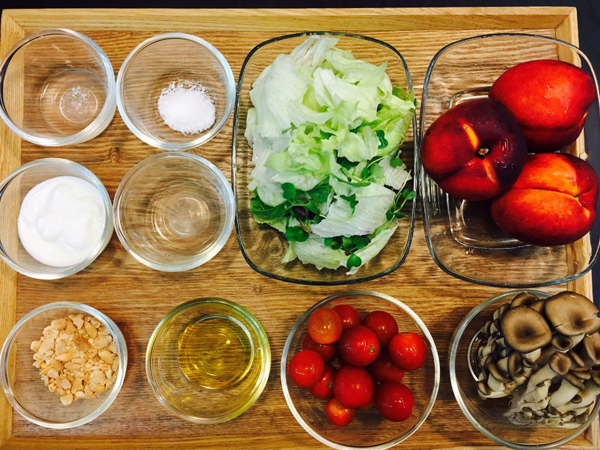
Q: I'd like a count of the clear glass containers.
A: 10